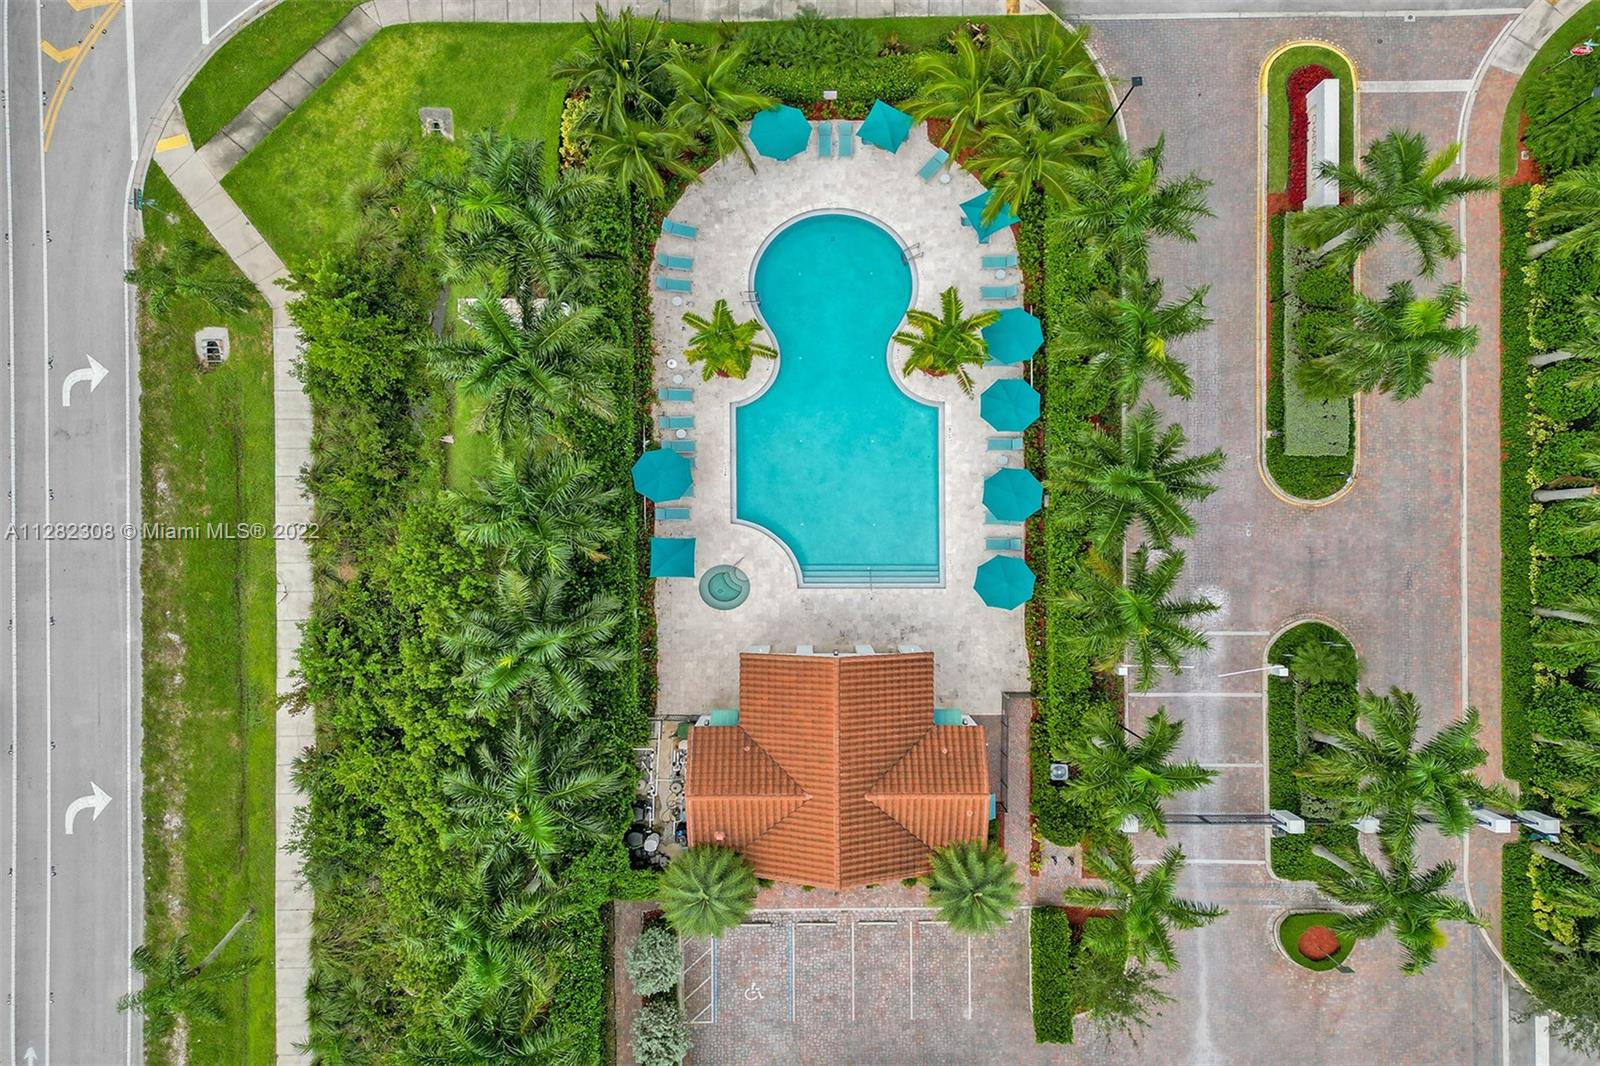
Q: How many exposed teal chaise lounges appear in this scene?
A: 14